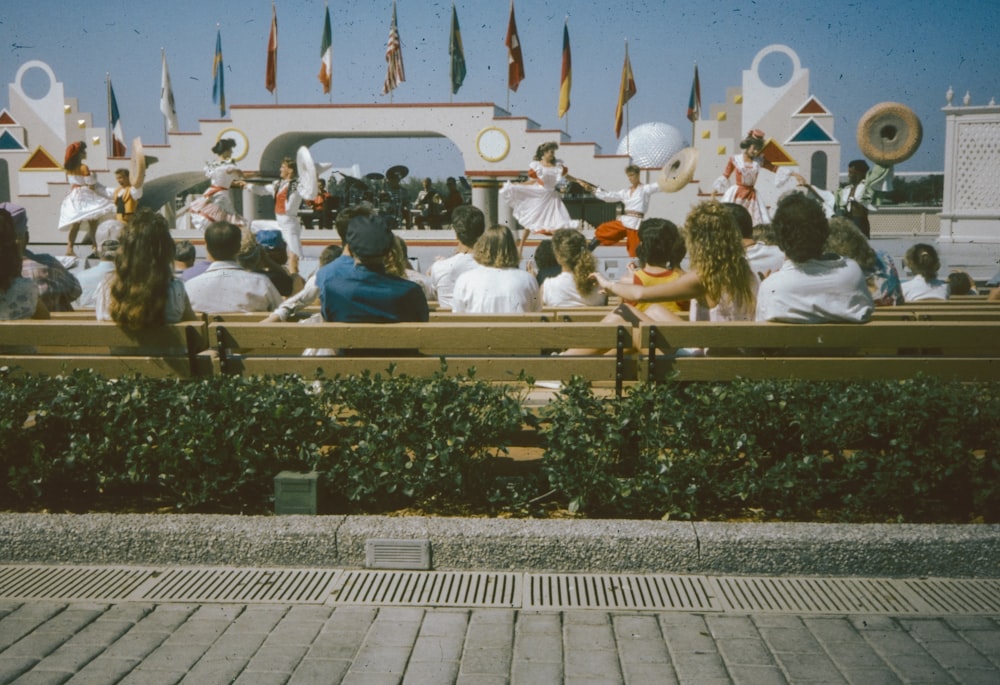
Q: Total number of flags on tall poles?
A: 11